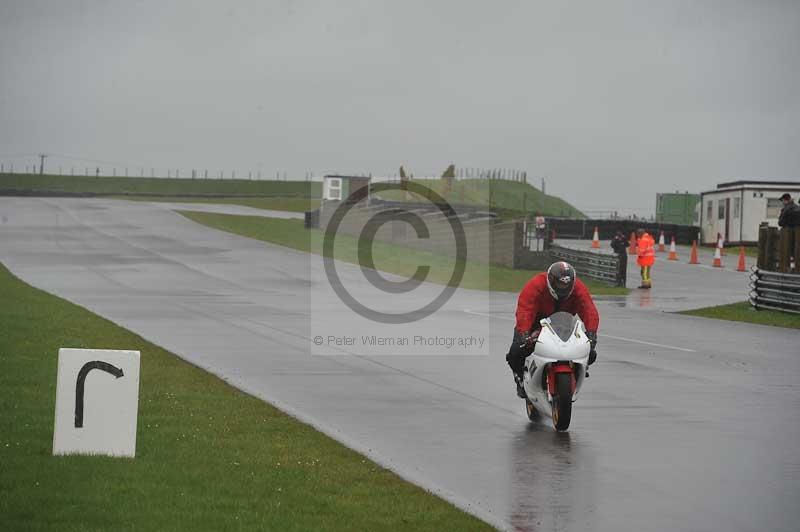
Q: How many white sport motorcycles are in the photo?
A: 1